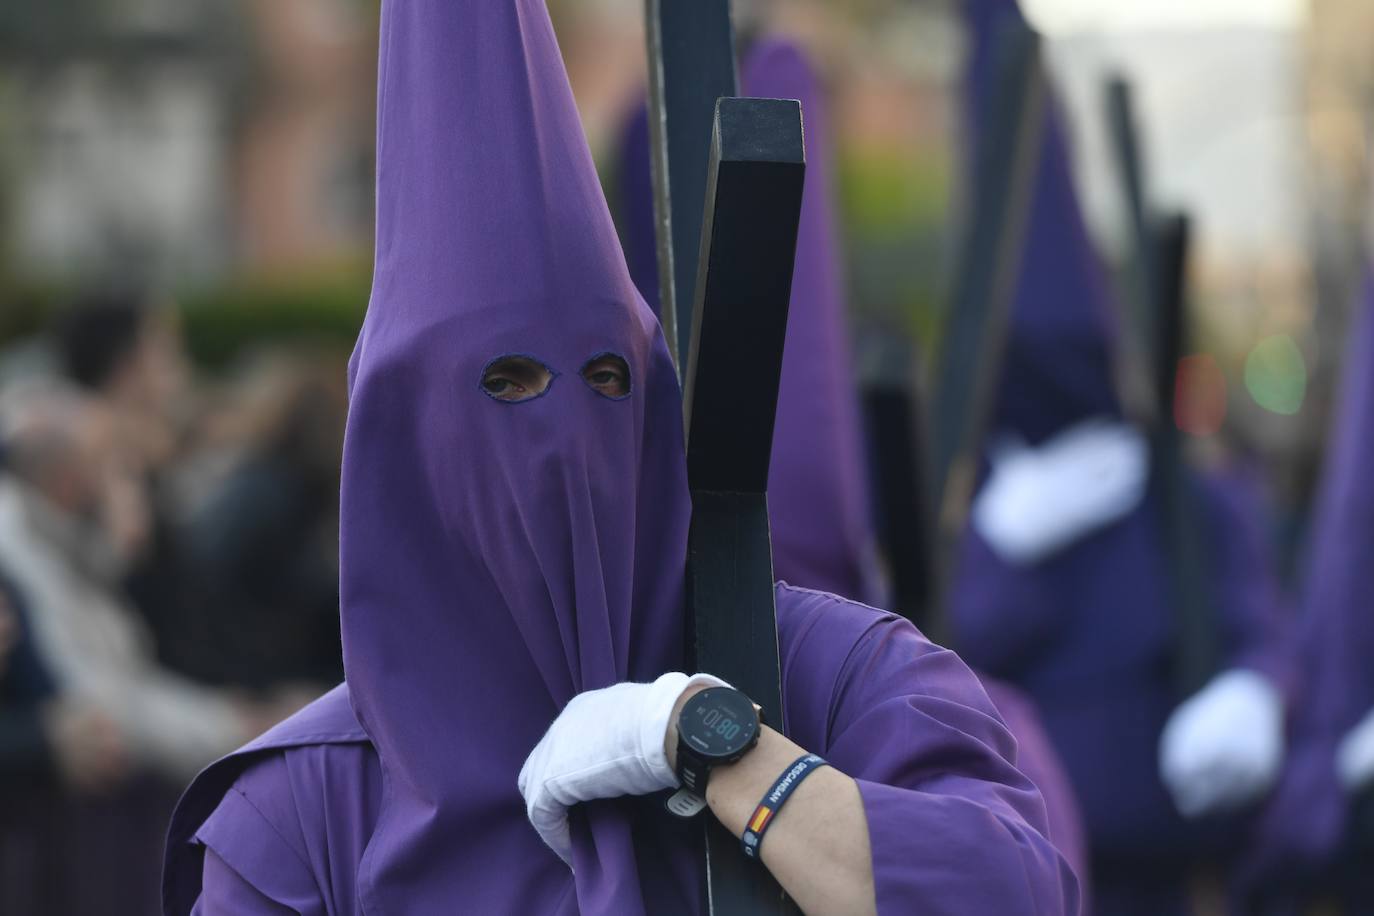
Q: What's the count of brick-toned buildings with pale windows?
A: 1